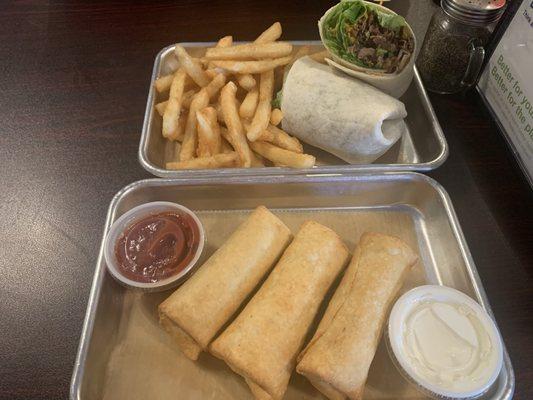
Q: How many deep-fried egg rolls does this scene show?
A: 3